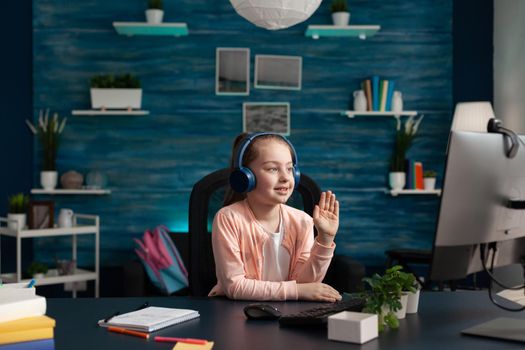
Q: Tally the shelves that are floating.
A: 6